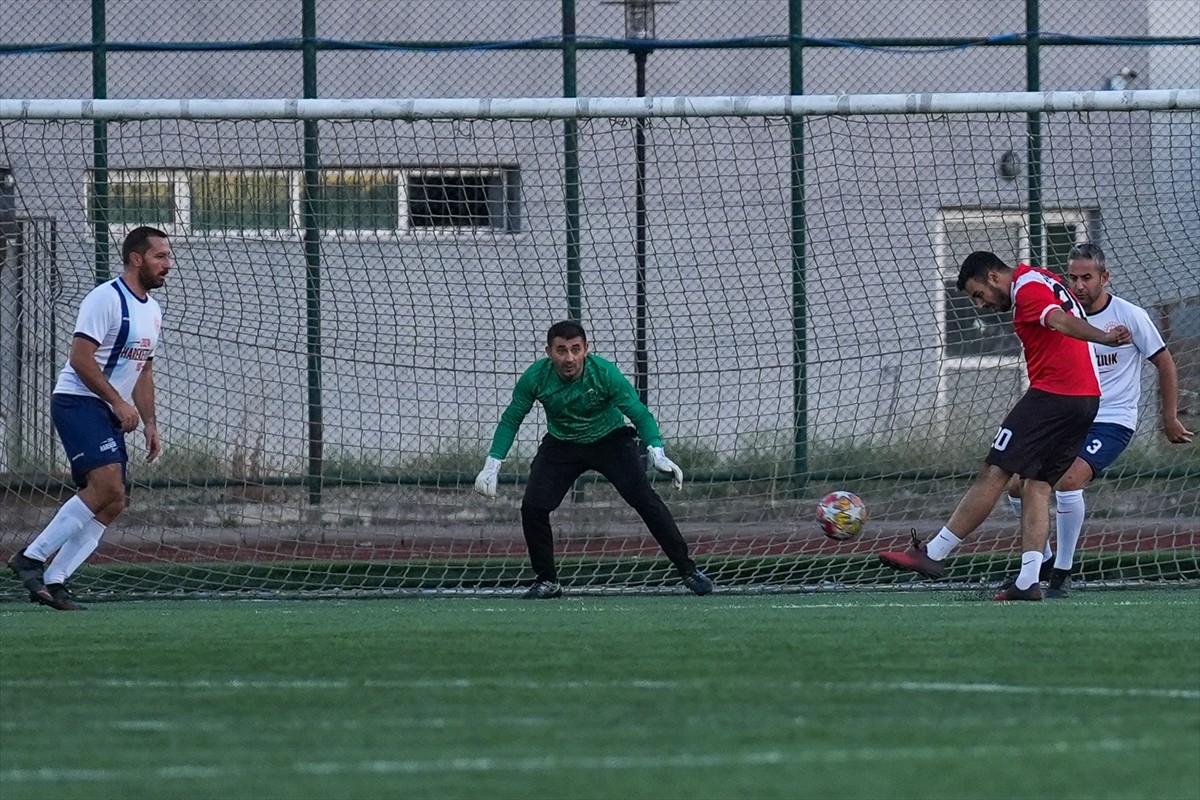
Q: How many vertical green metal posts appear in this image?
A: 5